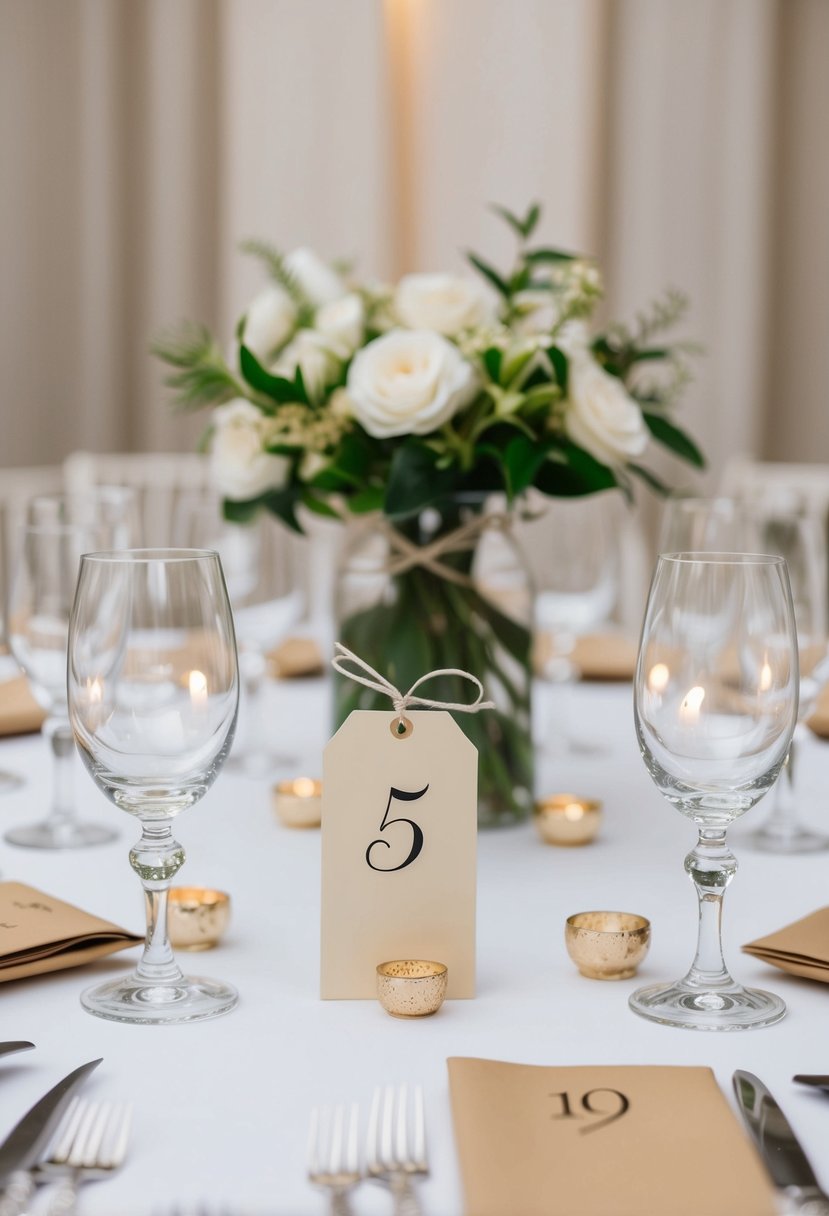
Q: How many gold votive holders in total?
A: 5